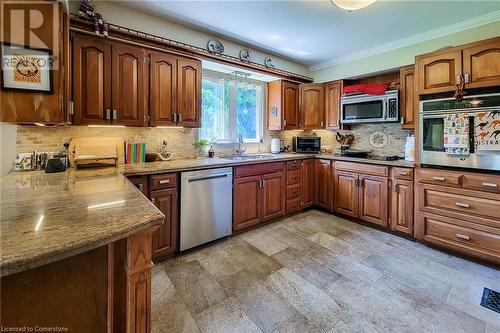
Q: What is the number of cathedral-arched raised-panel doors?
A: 10